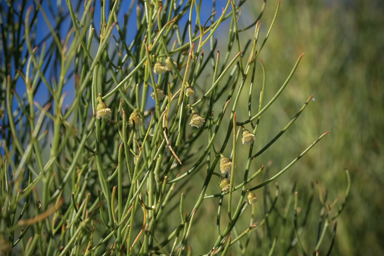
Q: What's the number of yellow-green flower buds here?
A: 11